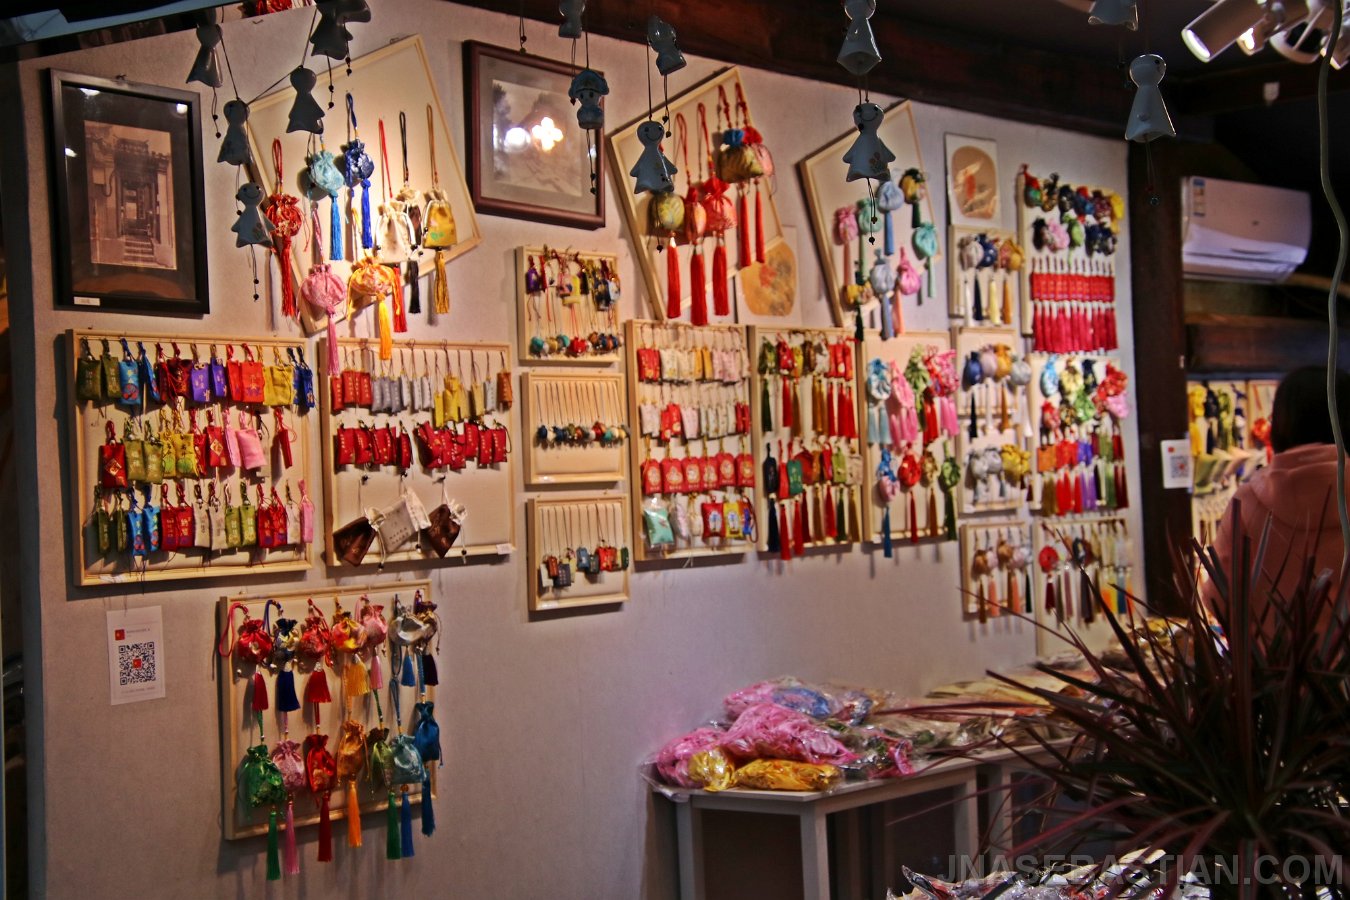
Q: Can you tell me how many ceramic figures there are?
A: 14